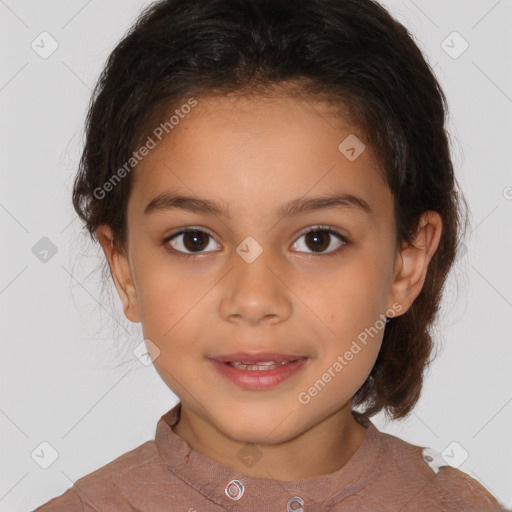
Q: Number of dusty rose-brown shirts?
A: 1